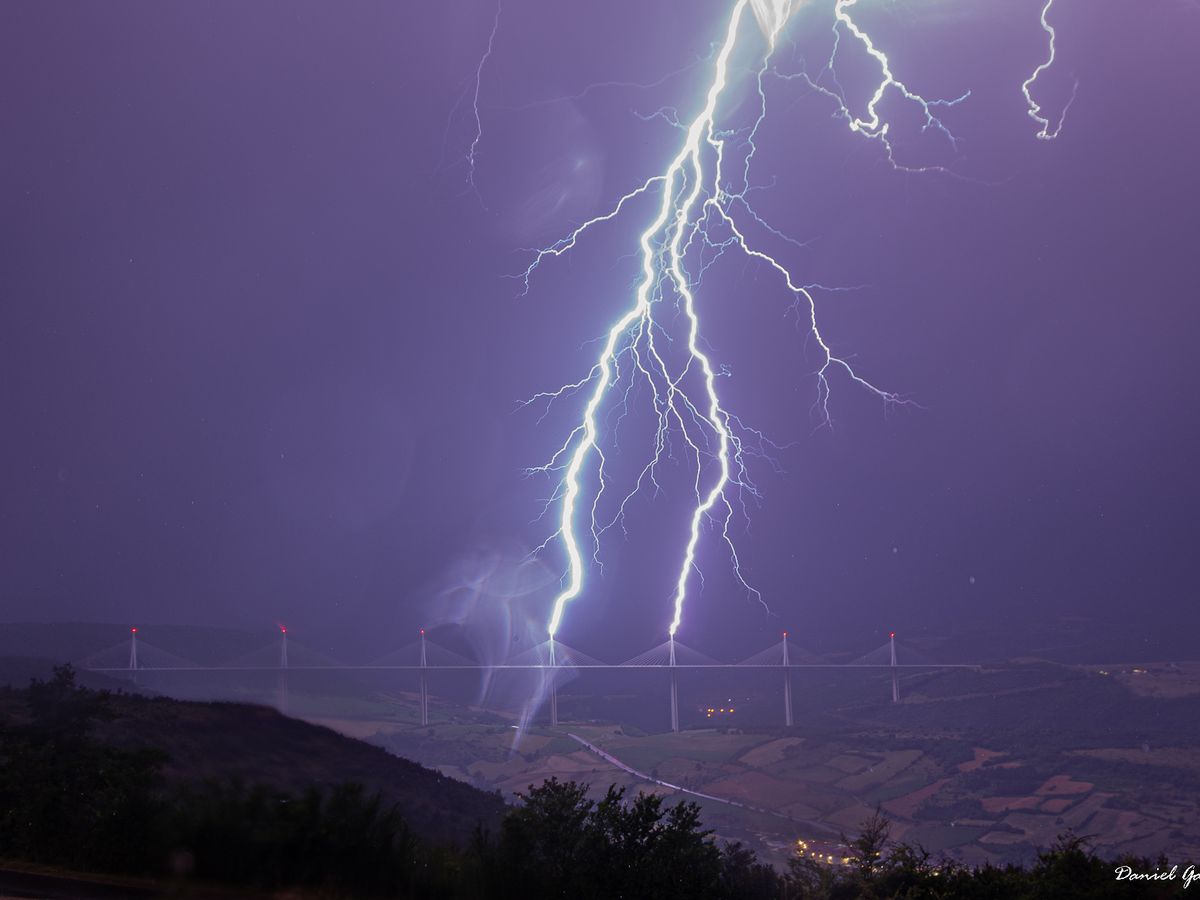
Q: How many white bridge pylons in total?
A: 7